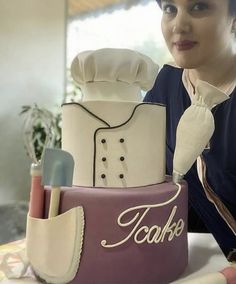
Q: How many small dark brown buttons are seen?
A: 6